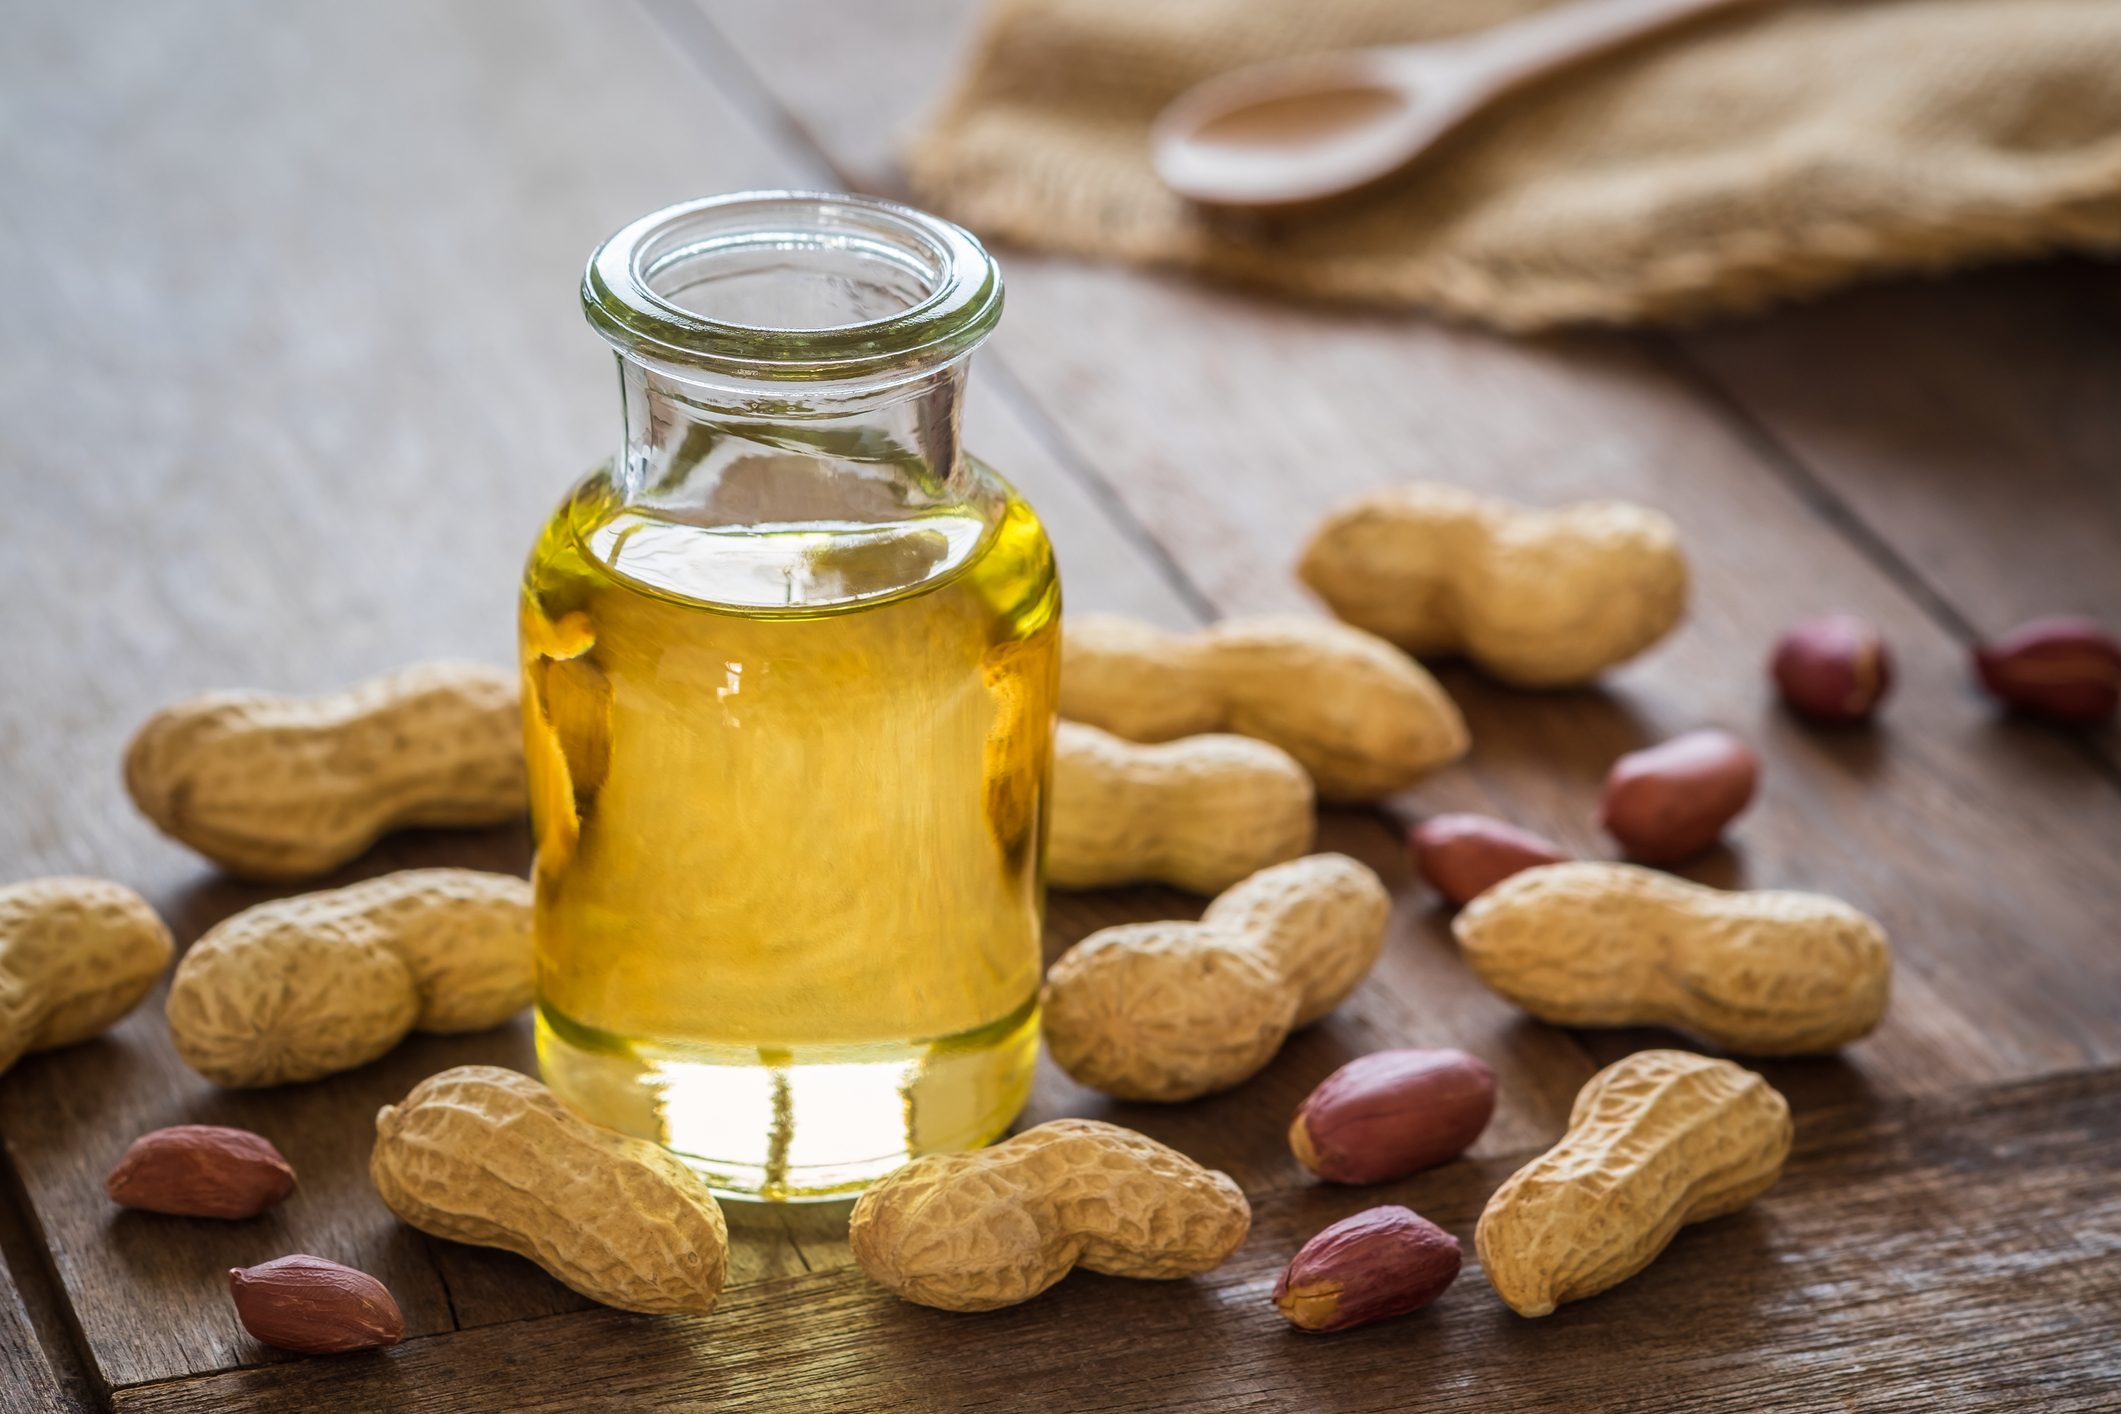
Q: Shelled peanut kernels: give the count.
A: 8